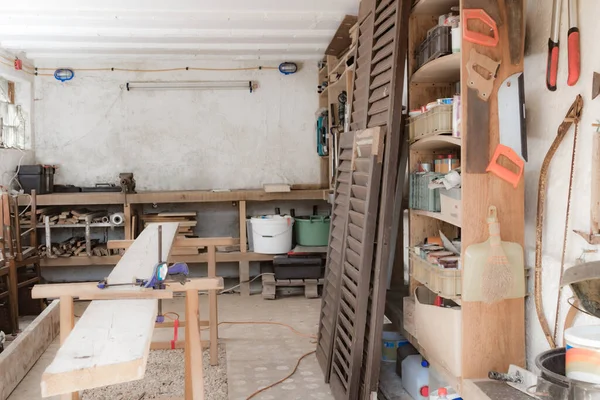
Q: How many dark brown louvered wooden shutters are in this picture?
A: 4